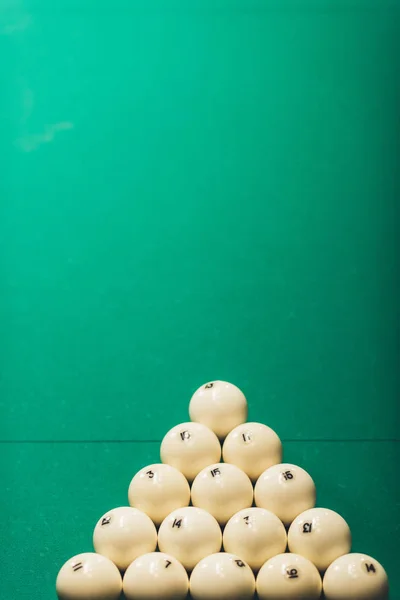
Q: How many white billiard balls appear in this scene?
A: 15